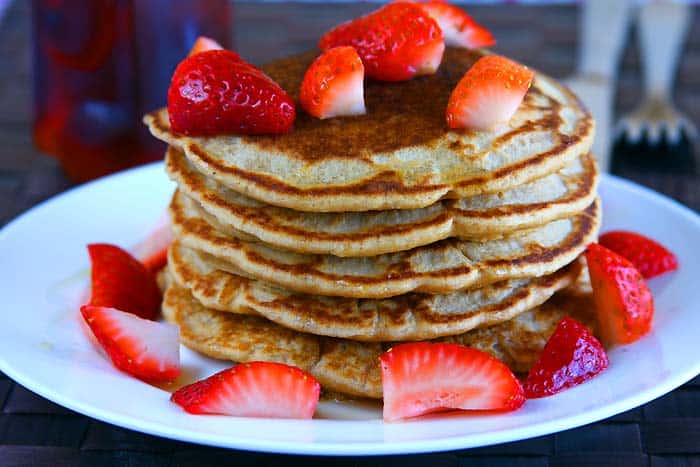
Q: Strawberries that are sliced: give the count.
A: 14